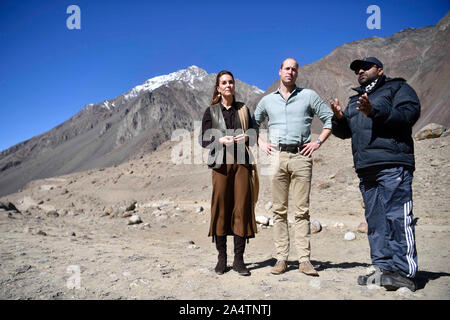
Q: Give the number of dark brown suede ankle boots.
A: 2